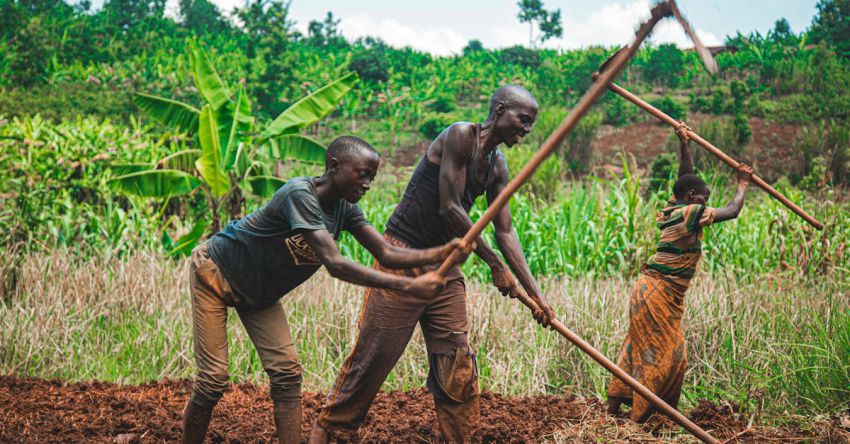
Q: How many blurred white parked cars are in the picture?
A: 0